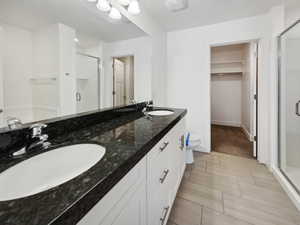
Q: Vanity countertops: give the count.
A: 1